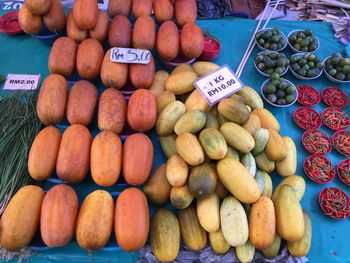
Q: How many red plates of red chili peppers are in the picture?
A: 9